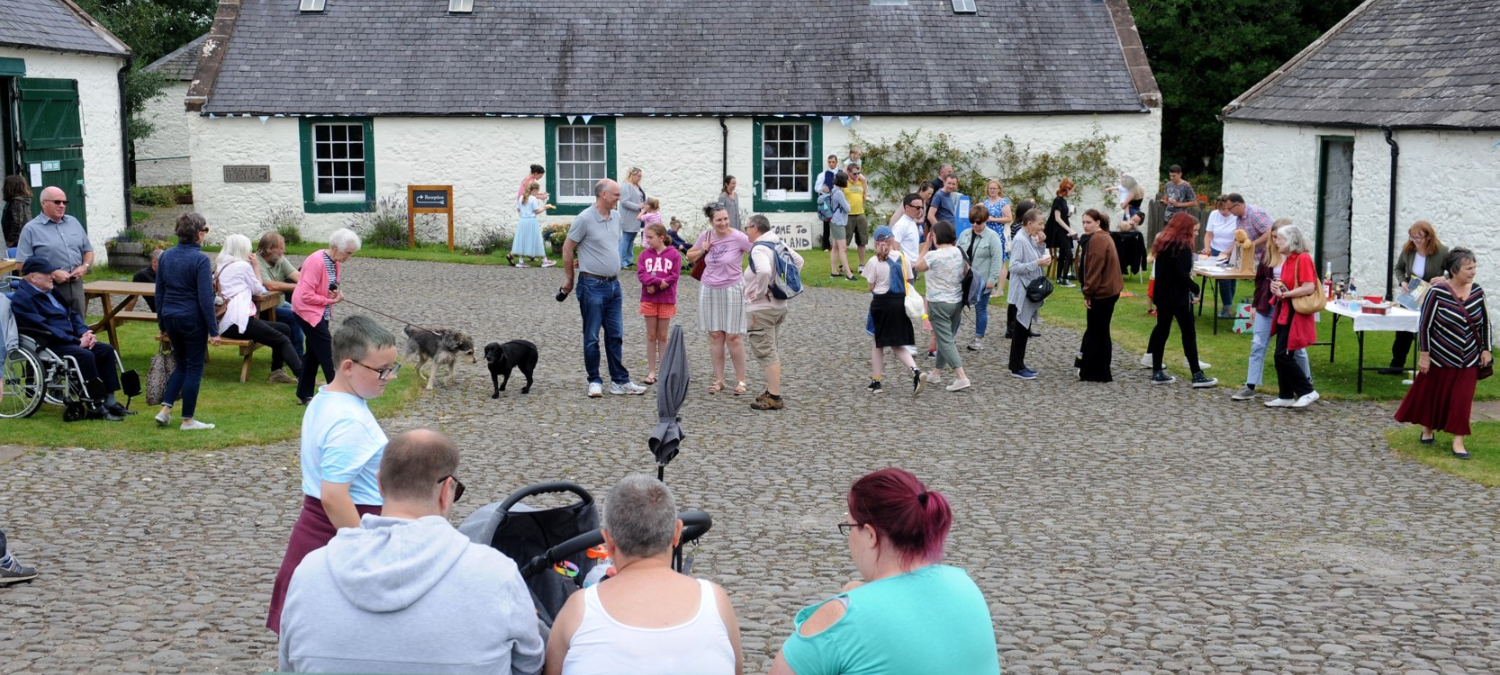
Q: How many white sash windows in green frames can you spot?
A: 3